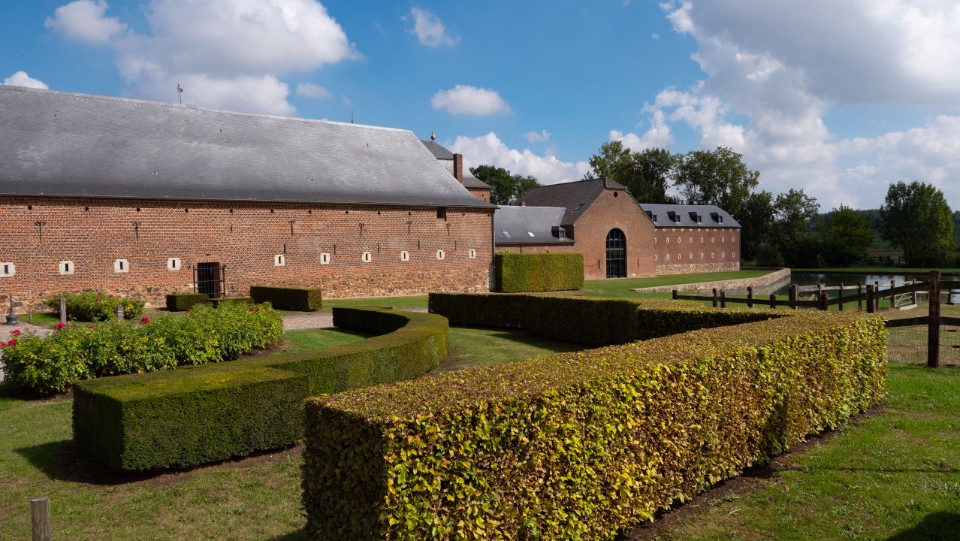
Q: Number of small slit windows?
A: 10